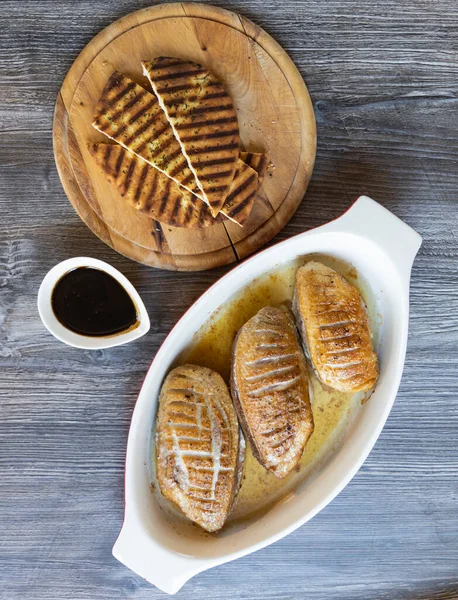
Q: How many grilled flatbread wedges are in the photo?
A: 3